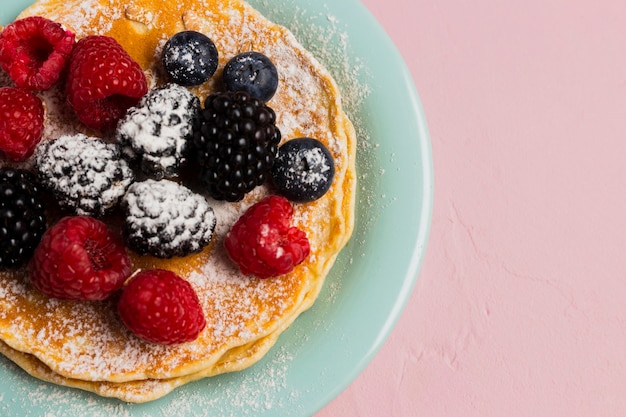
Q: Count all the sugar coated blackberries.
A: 3